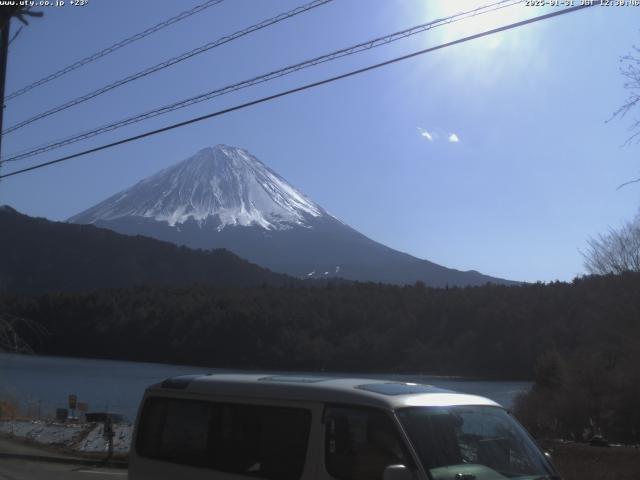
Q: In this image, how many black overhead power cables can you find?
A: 4